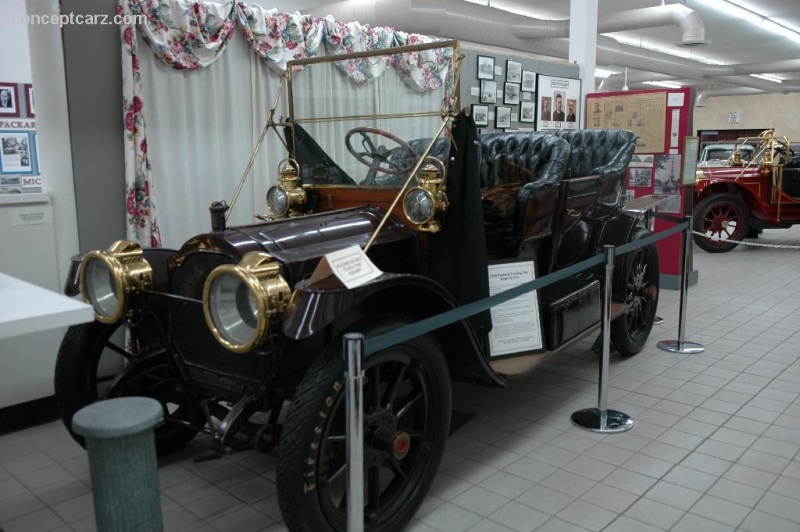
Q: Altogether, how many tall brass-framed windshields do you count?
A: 1